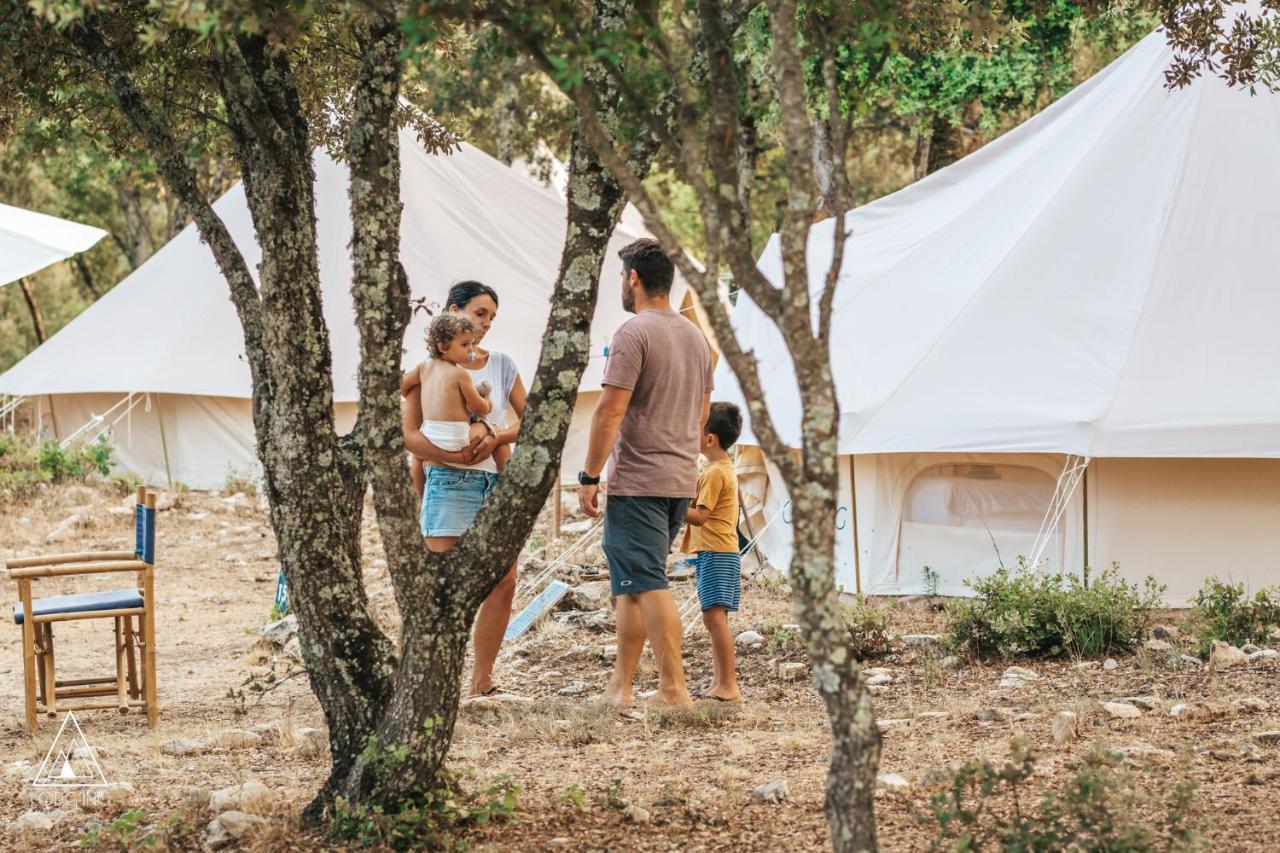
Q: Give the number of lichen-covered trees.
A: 2